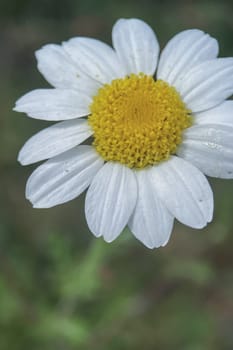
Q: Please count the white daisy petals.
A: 13